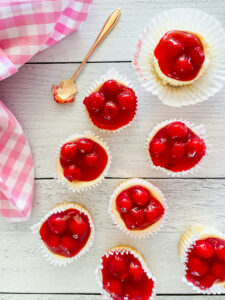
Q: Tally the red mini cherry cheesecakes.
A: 8